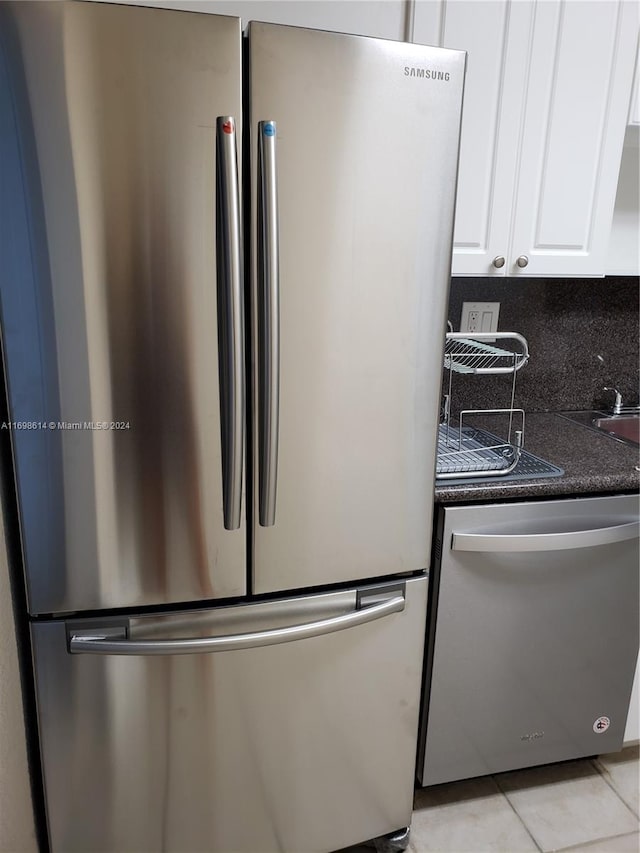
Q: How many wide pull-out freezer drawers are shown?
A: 1